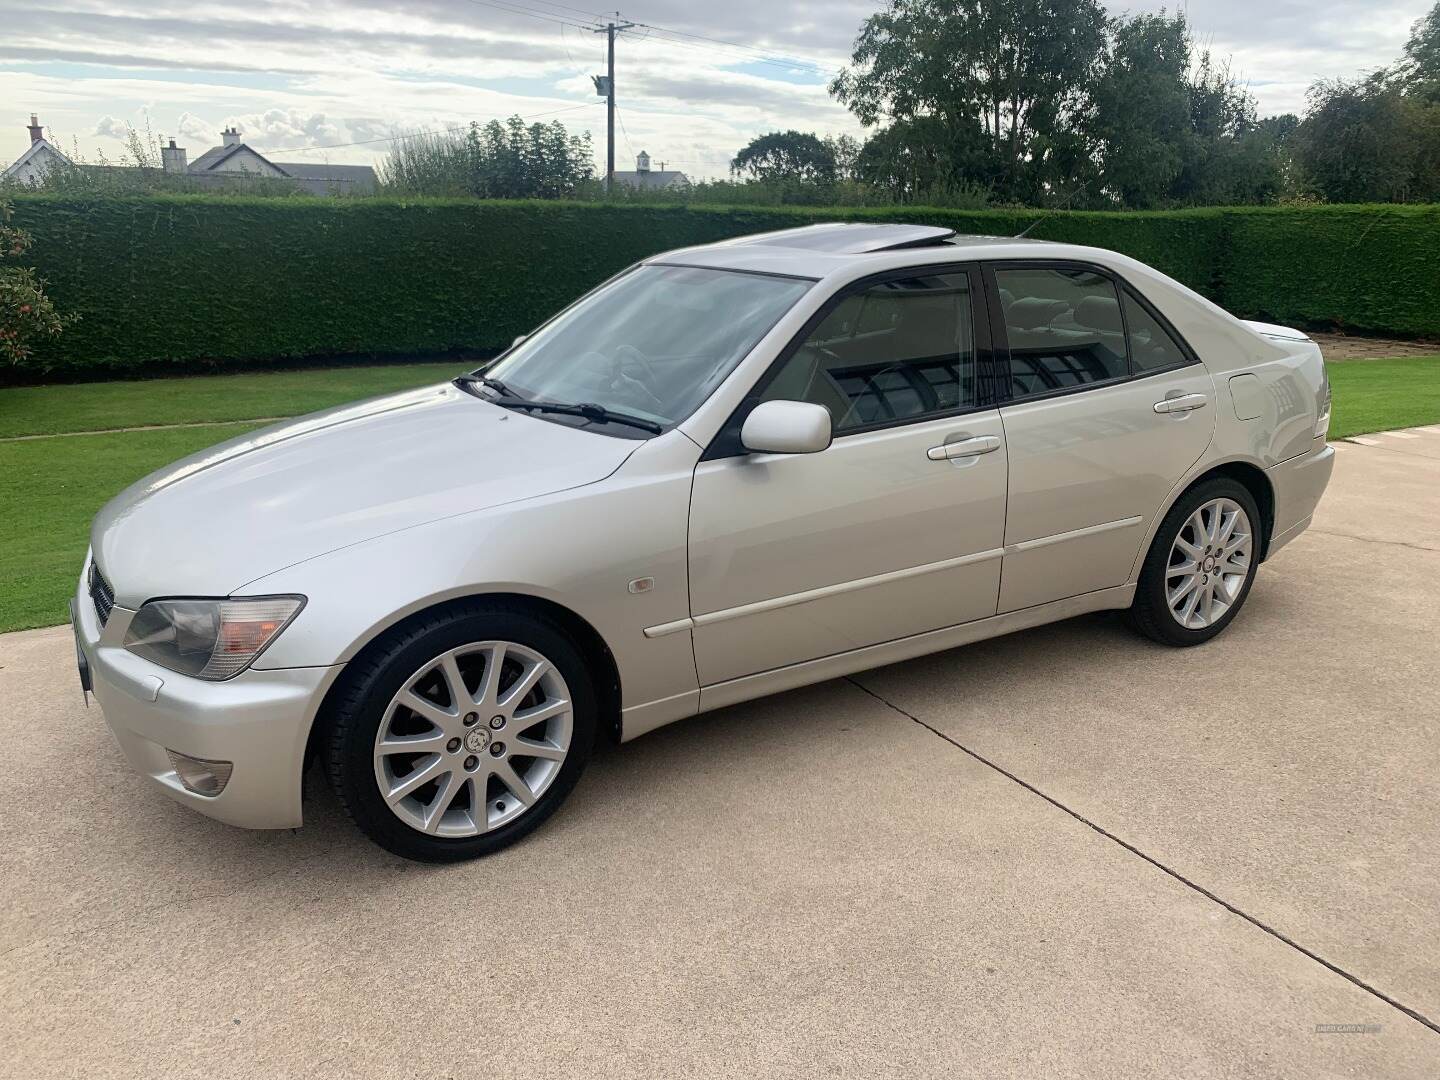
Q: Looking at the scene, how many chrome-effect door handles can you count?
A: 2